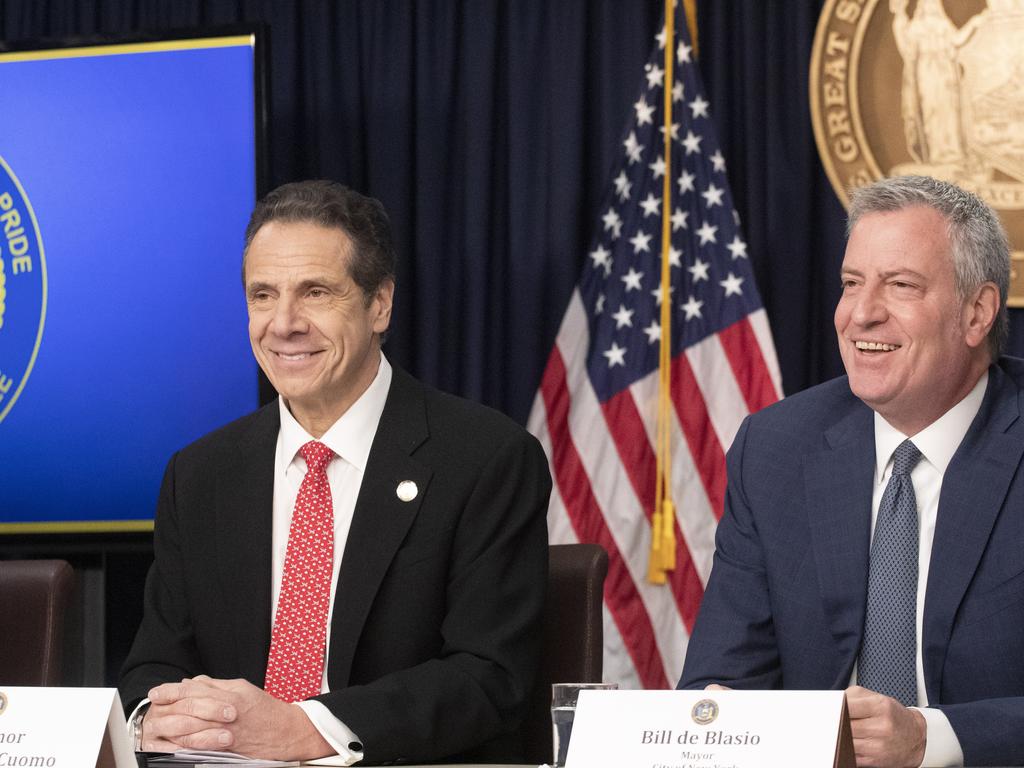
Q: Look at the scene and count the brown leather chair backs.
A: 2